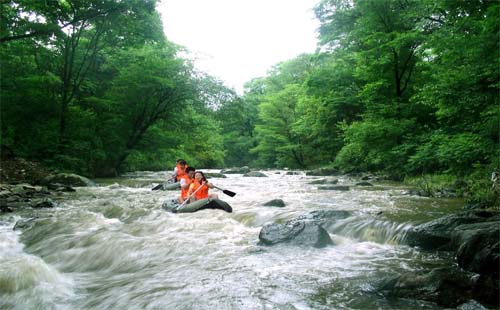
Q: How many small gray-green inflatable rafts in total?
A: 2